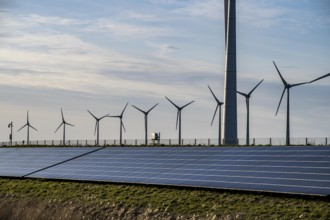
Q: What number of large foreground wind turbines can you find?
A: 1